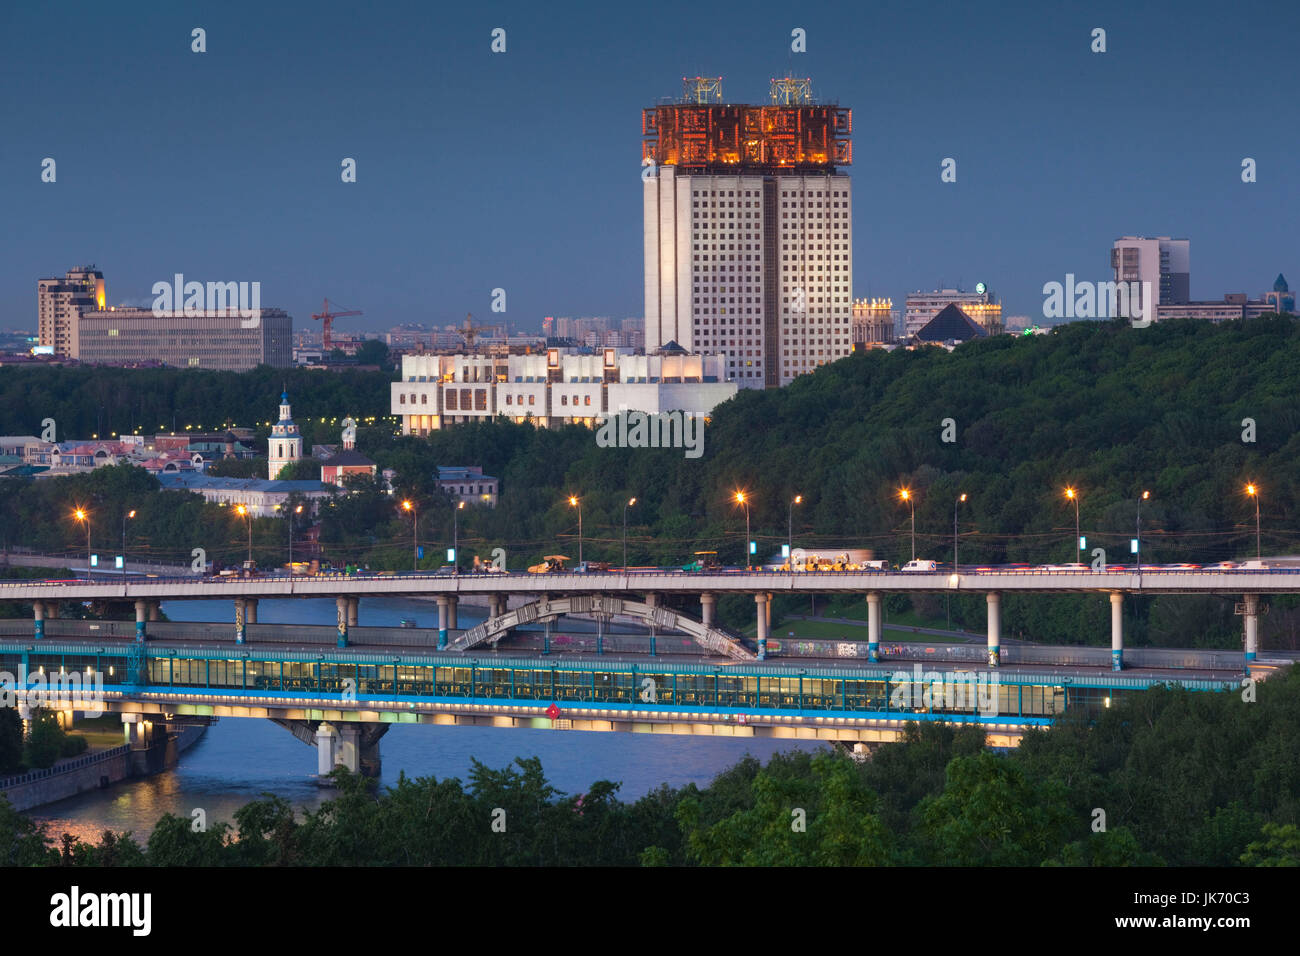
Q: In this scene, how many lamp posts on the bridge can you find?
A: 15